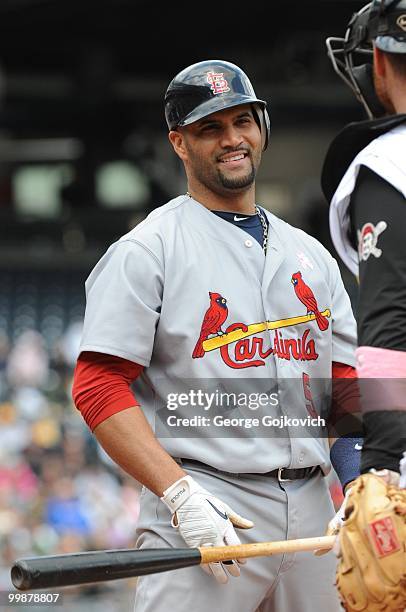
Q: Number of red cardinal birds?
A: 2